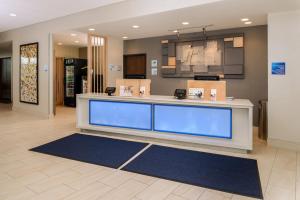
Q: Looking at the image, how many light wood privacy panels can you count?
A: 2